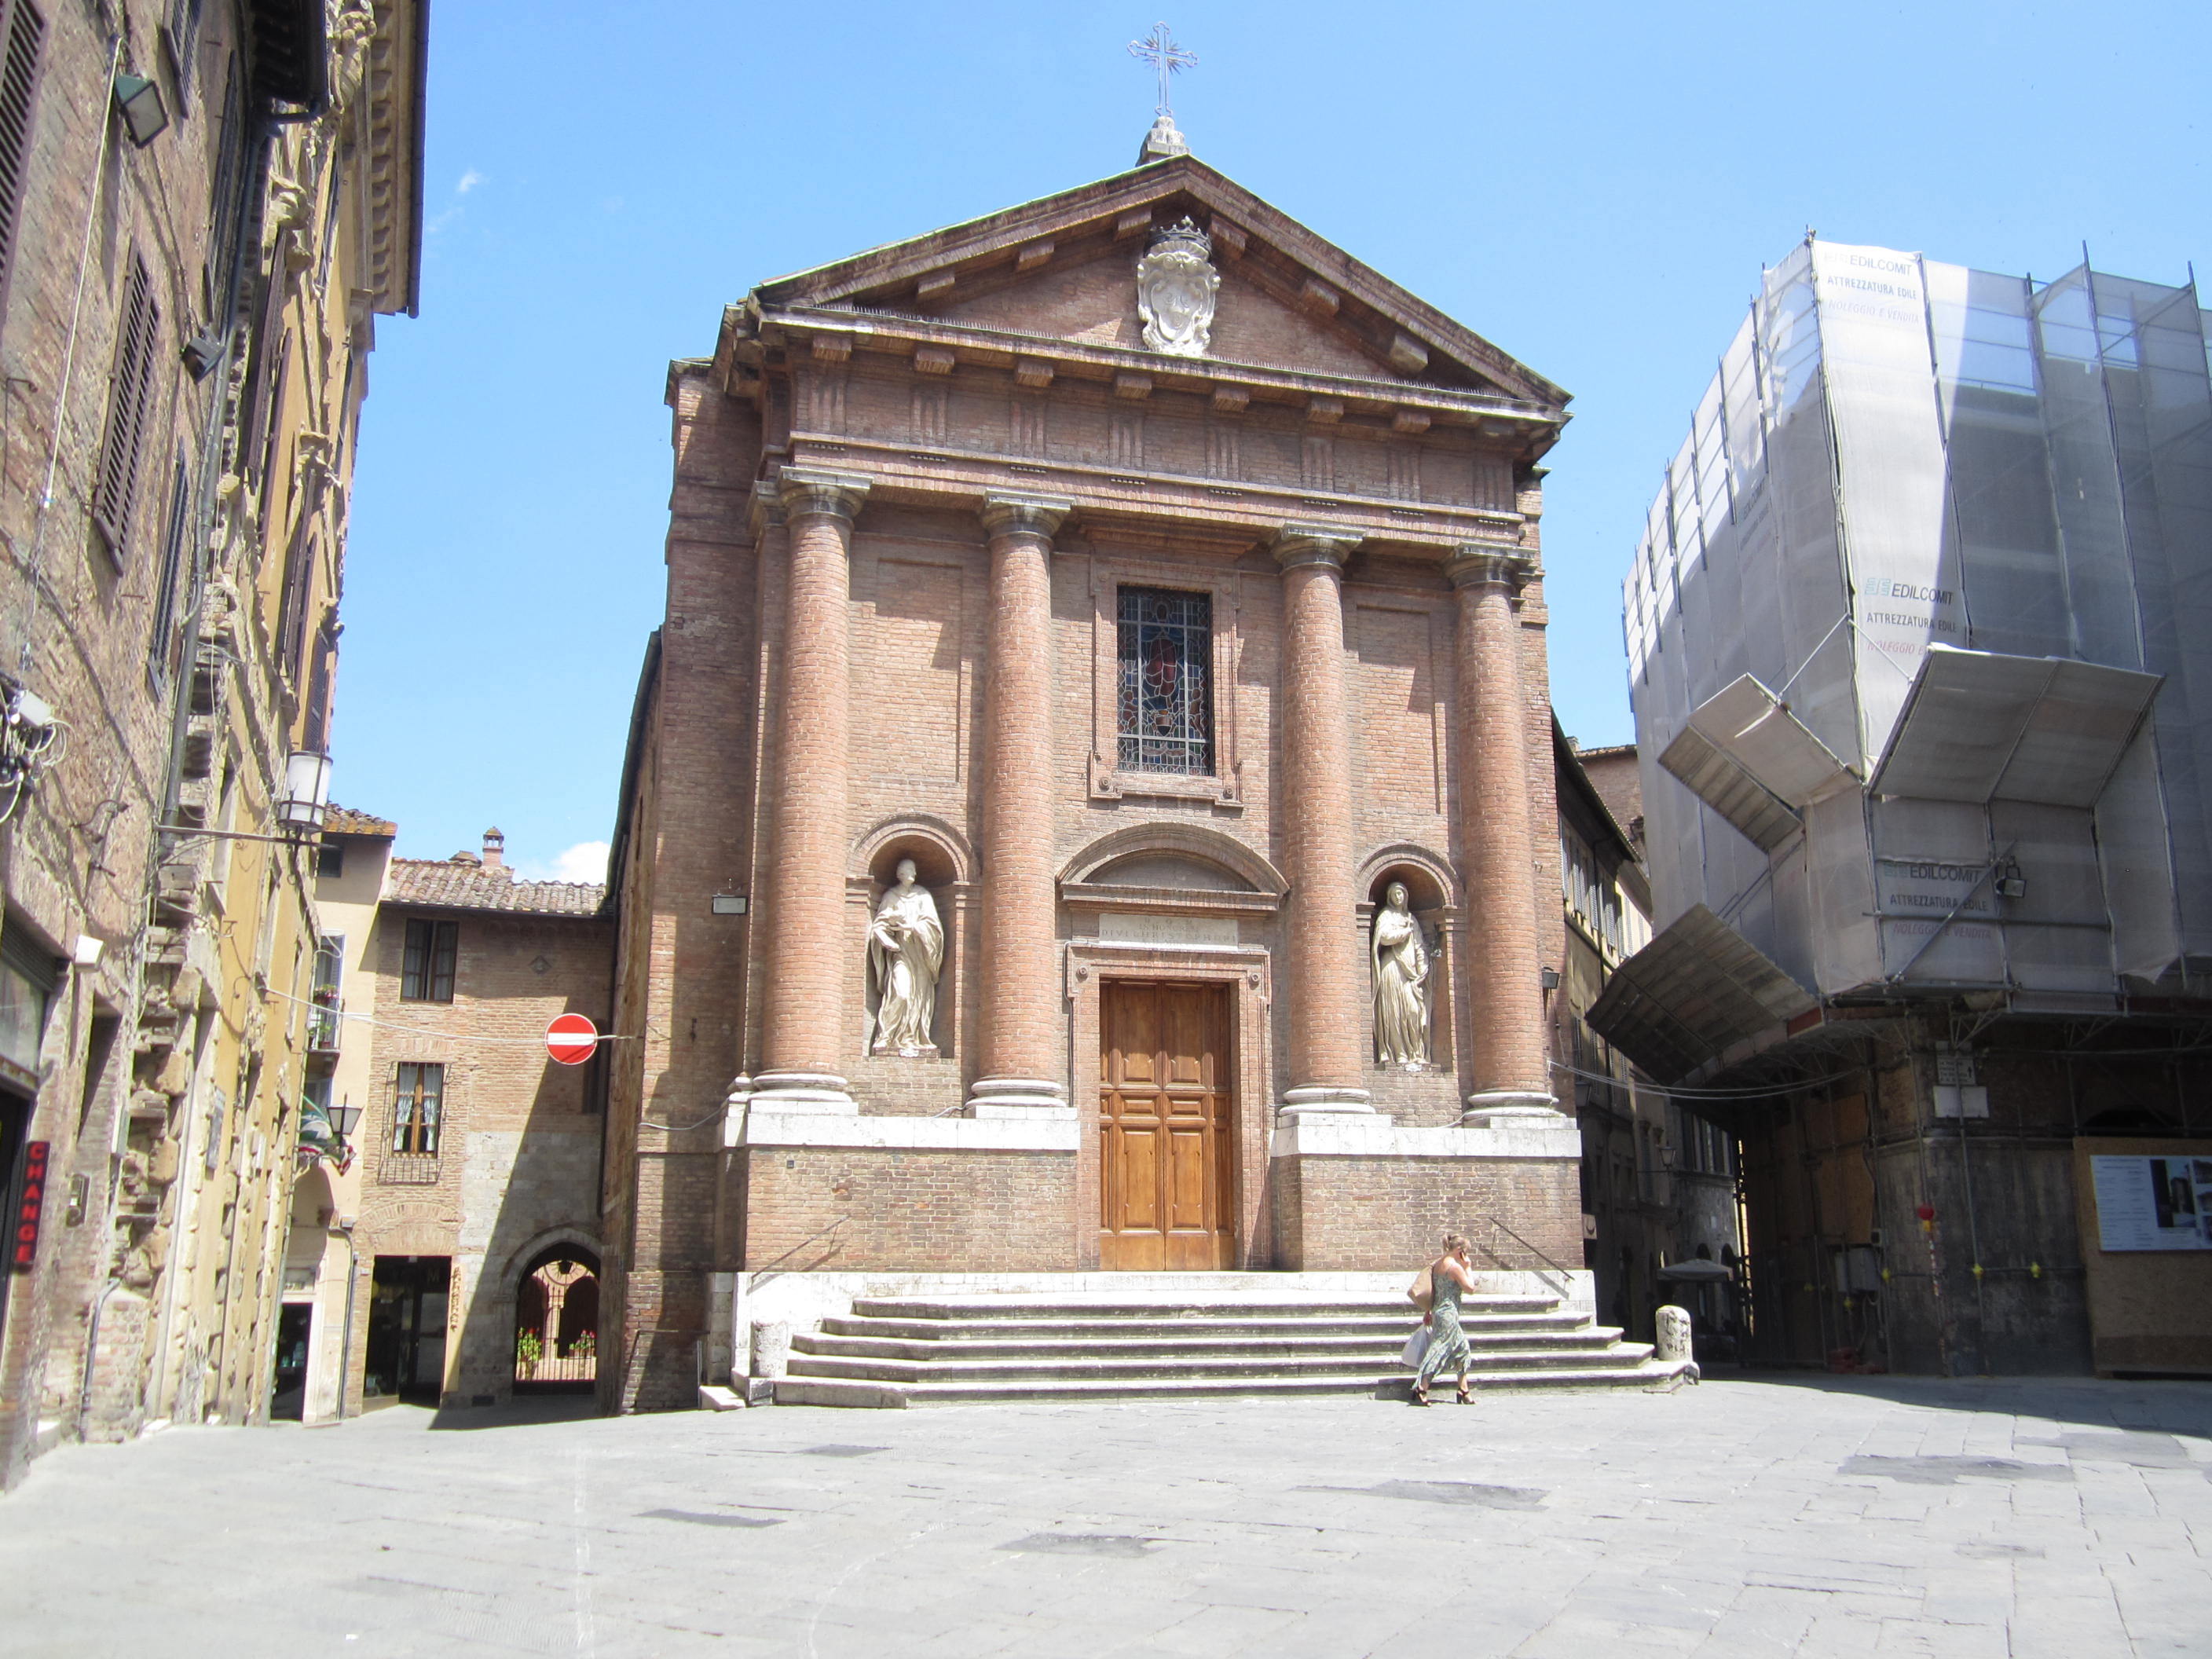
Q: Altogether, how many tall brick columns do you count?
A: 4